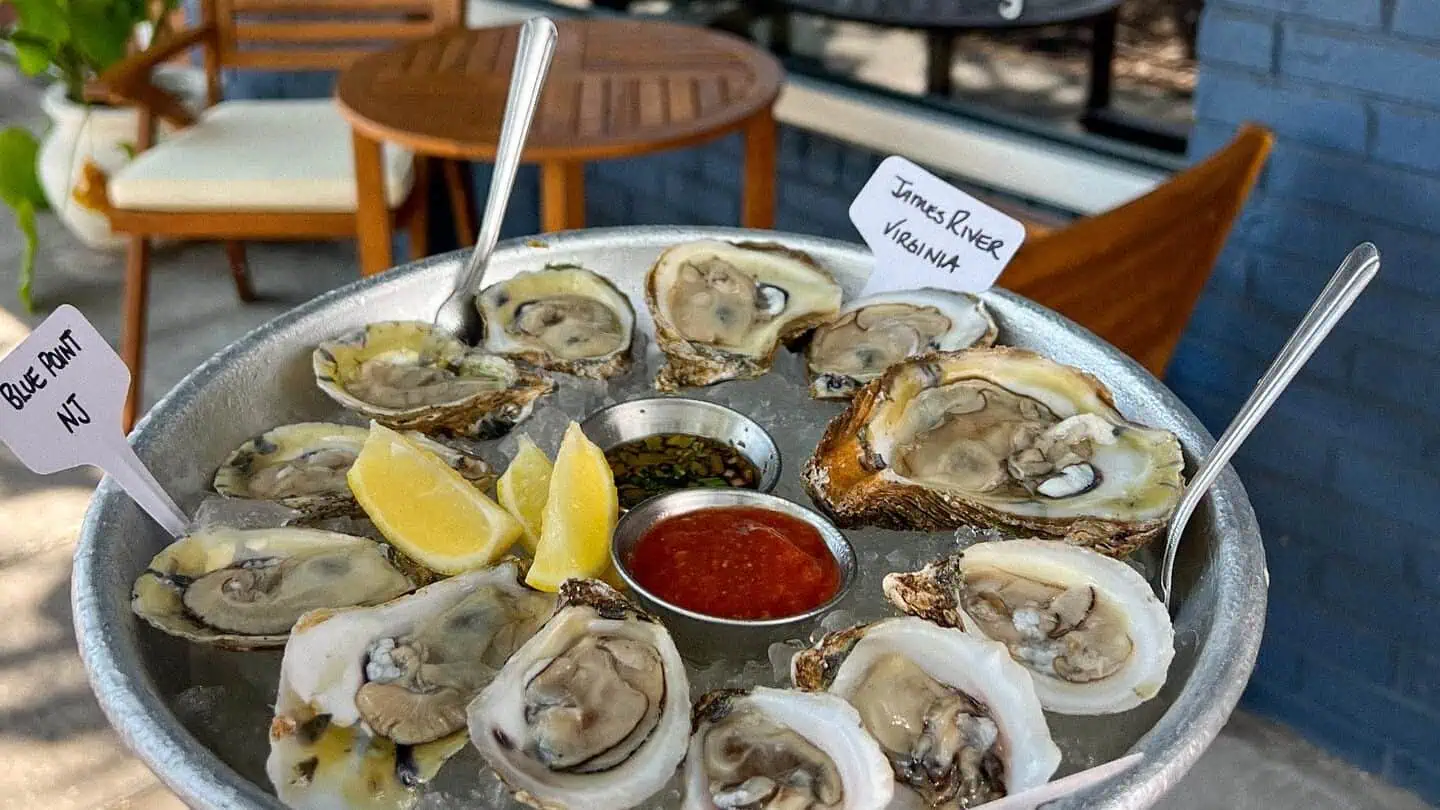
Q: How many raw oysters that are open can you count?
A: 12